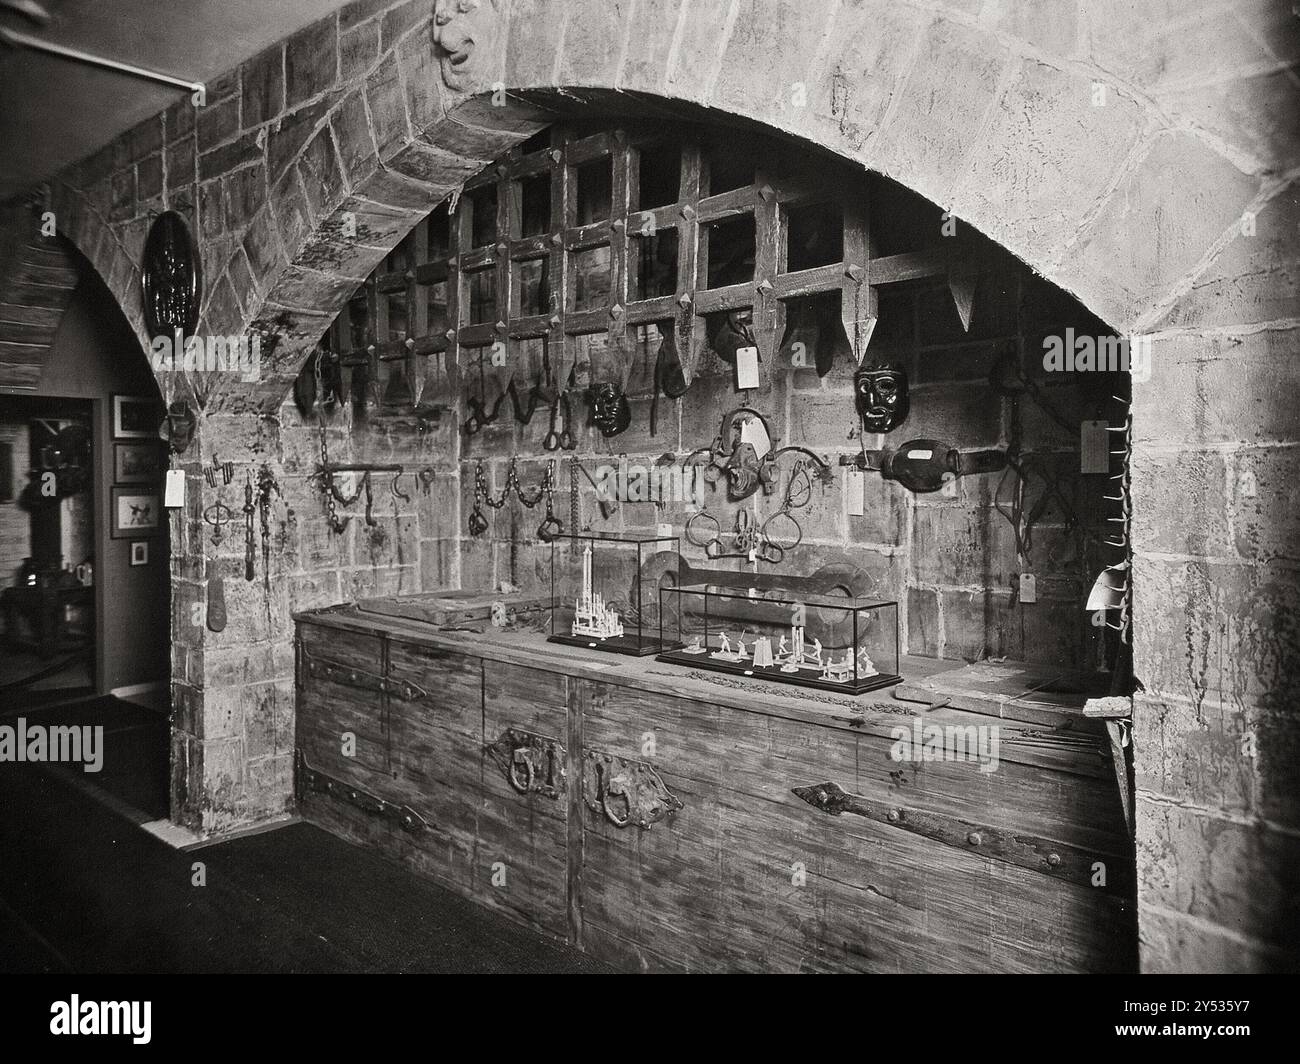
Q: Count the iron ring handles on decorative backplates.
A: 2